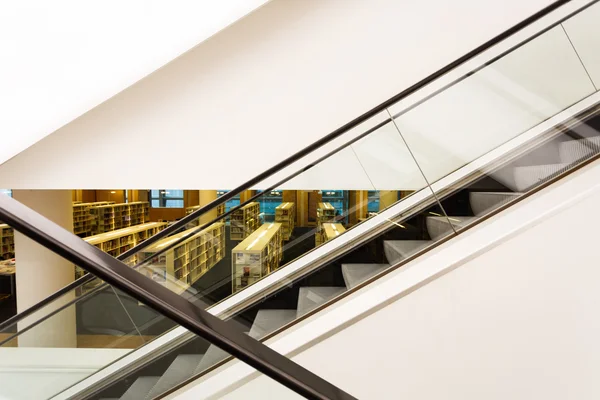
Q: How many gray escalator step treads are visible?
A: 11